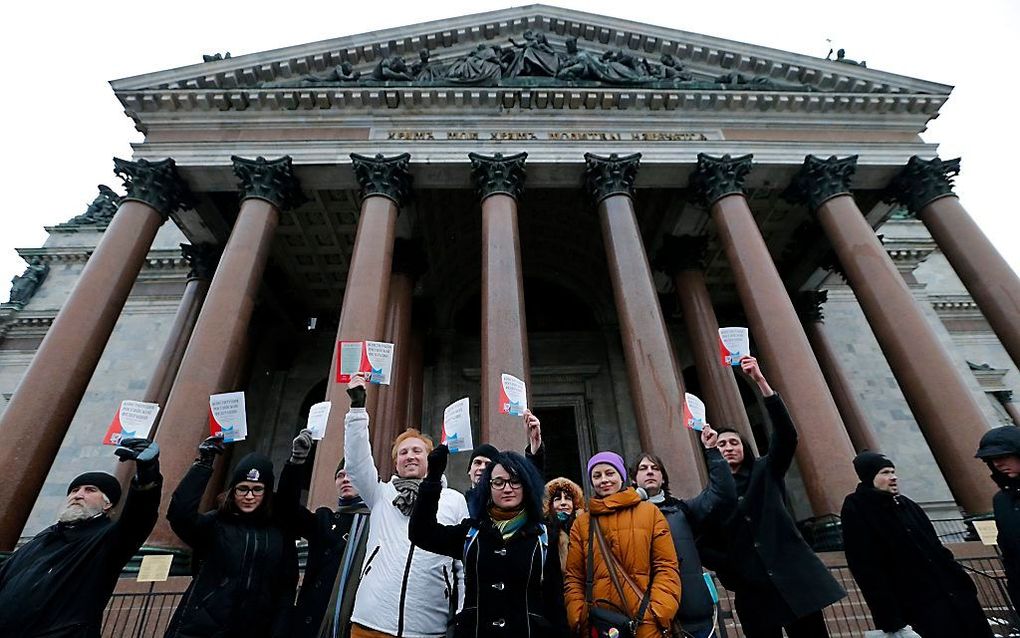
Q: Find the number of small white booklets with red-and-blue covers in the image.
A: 8